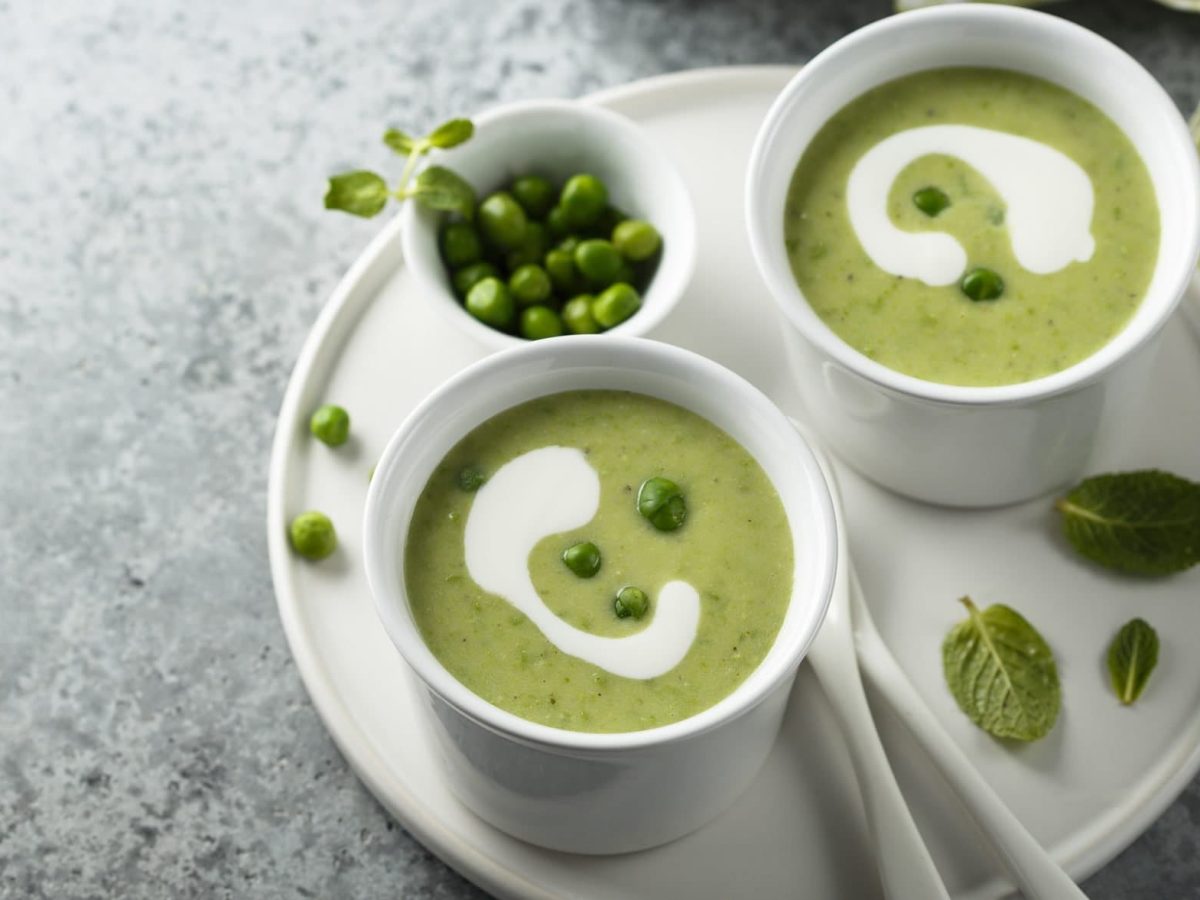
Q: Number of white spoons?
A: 2